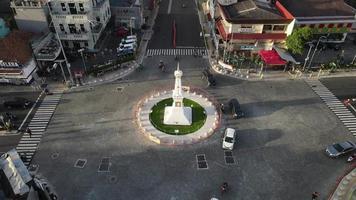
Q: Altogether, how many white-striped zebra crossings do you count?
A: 3